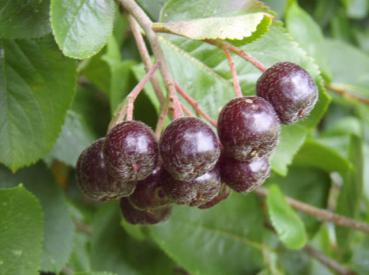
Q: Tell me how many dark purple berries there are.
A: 10